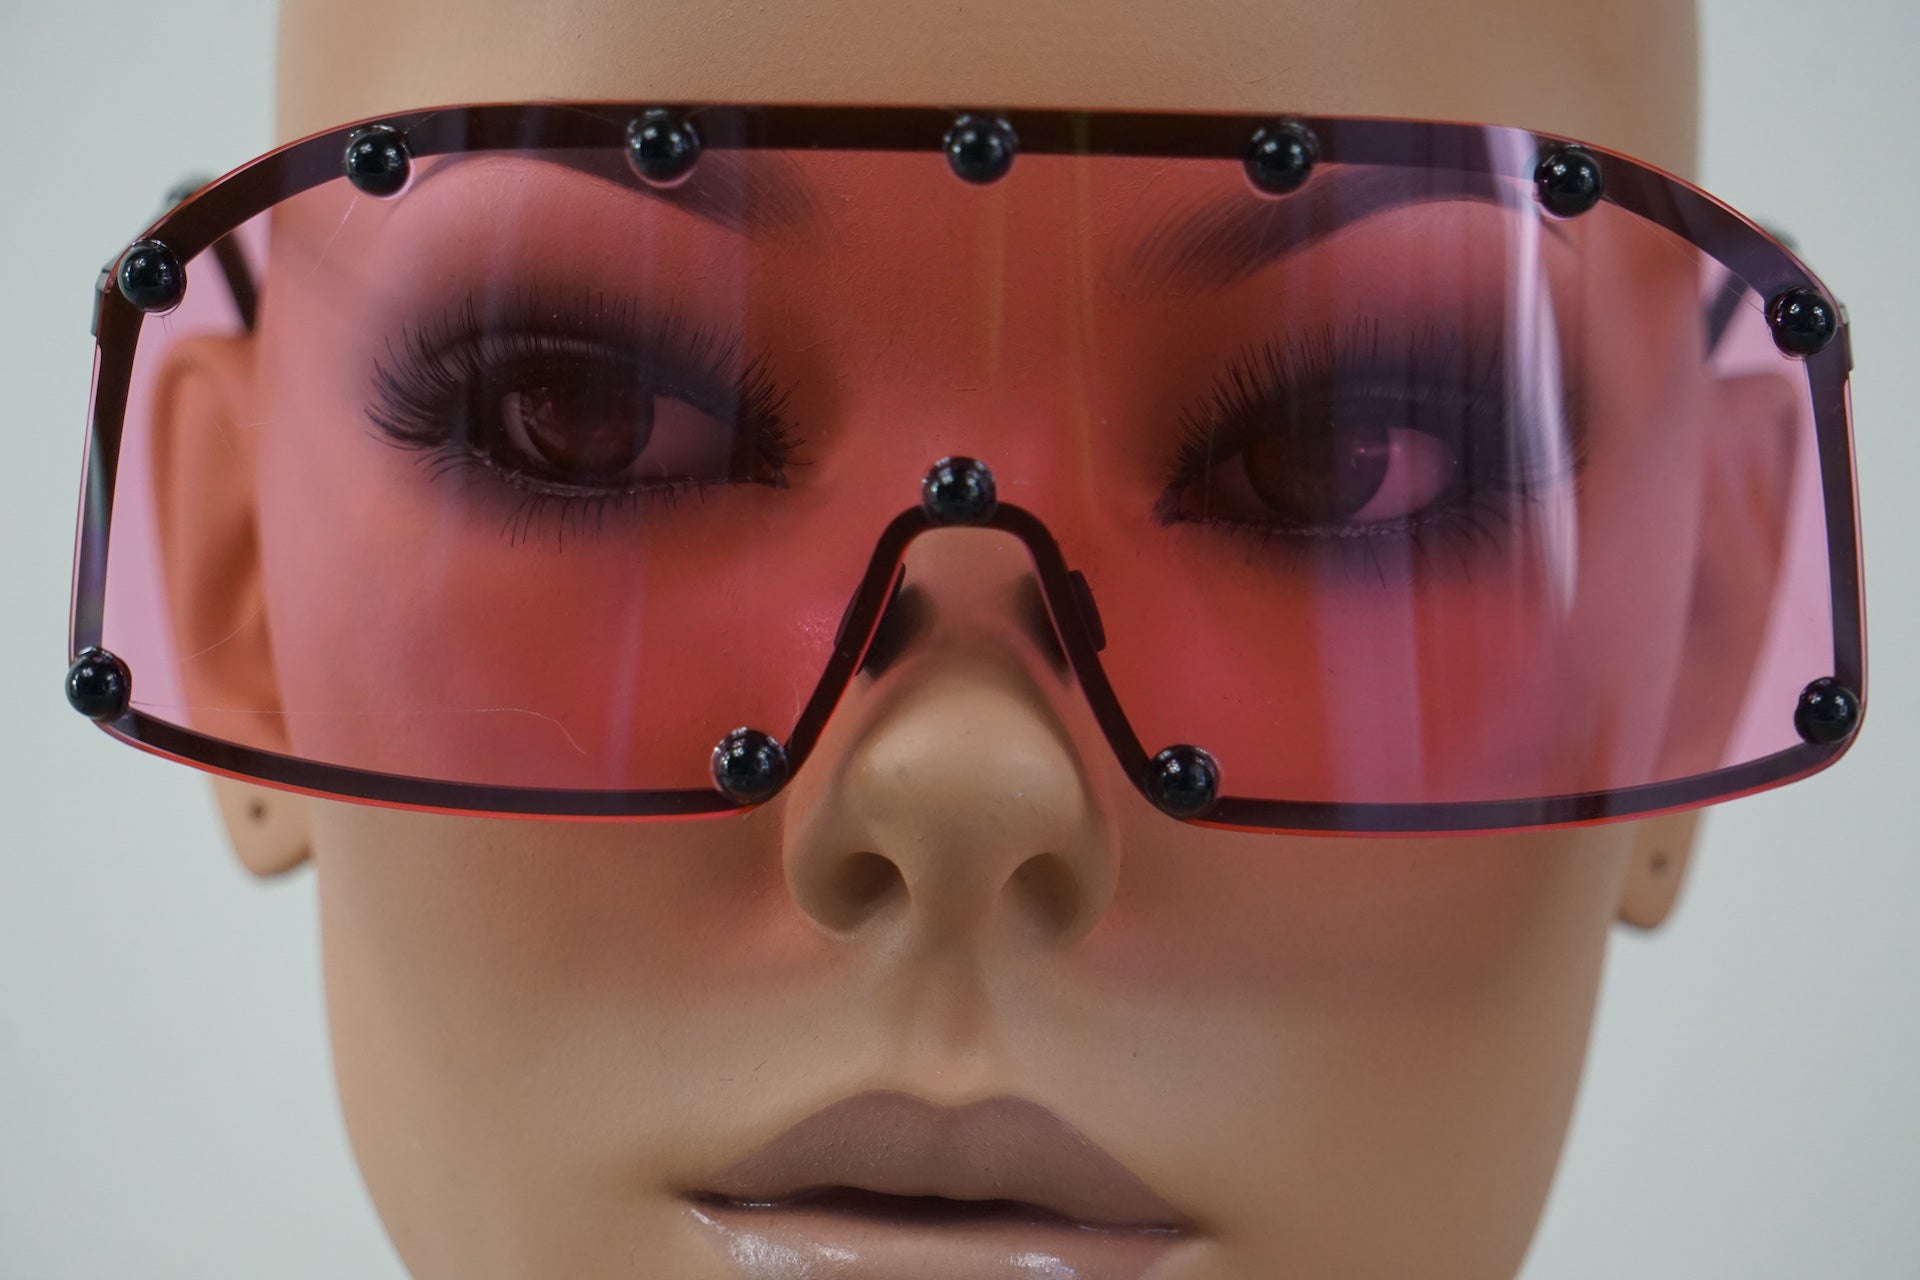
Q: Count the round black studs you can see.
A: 12